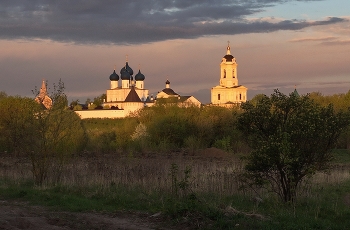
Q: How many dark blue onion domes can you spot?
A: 4